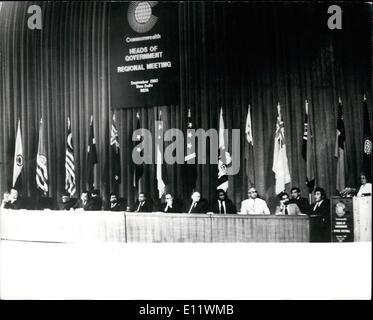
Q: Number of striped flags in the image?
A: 2